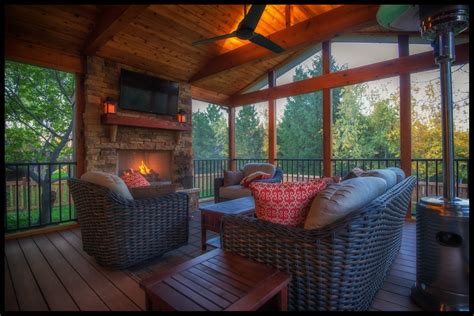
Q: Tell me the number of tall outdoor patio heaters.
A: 1